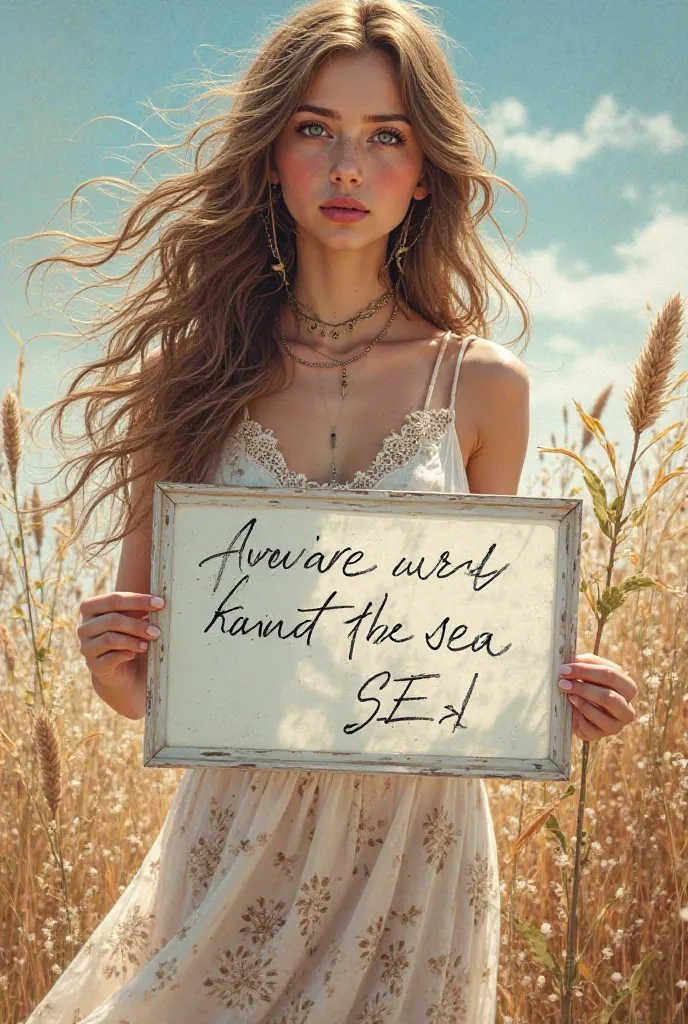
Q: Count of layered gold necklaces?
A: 3